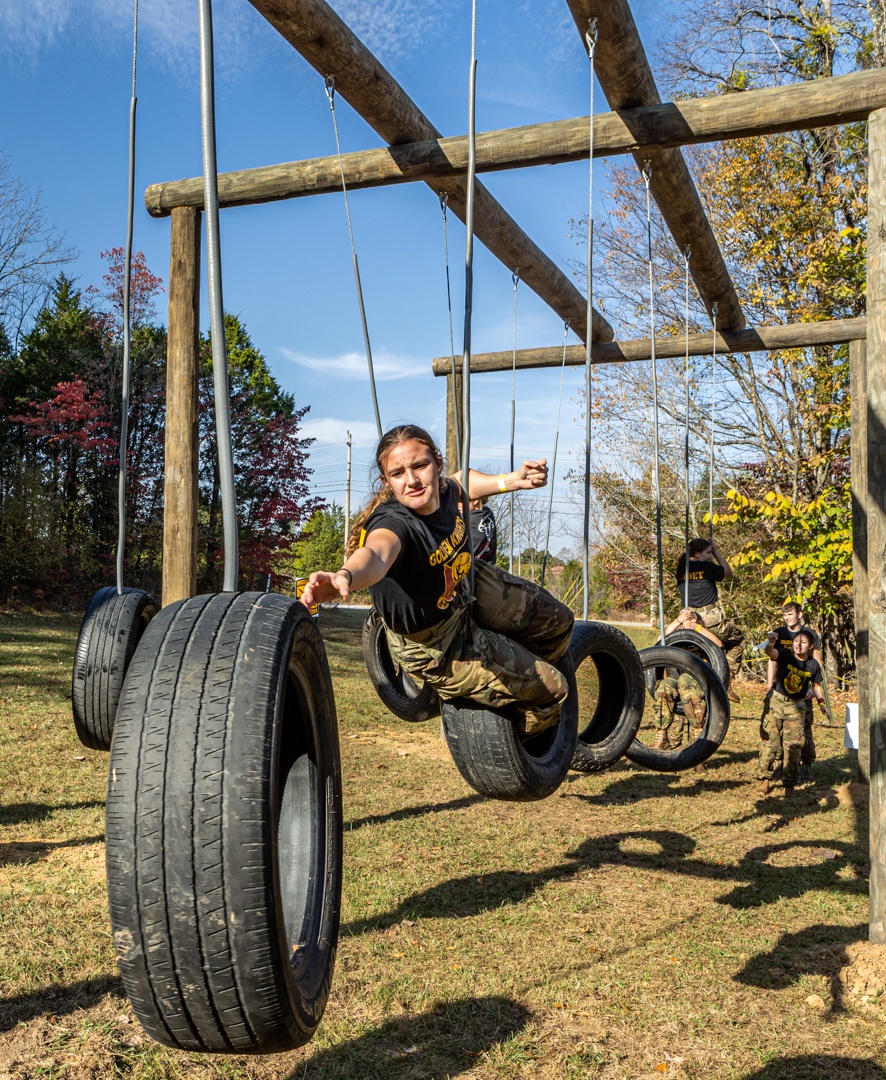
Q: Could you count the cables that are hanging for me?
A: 11